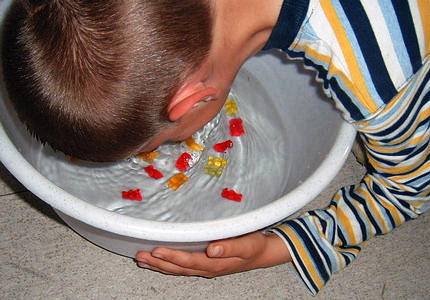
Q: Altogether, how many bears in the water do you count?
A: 11